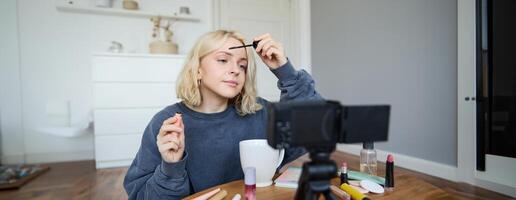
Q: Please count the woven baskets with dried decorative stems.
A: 1